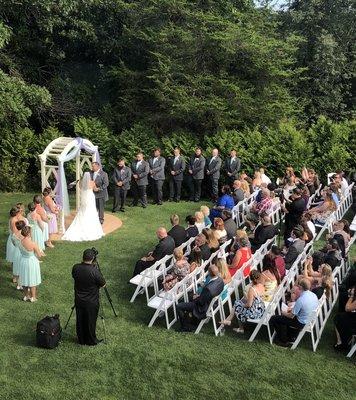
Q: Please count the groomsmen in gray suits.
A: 7